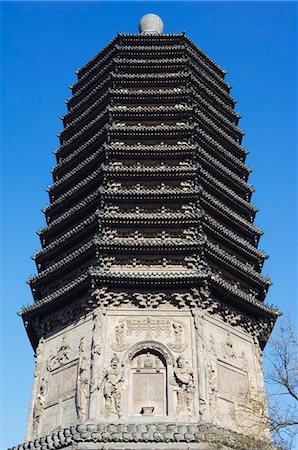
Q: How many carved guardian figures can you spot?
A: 2